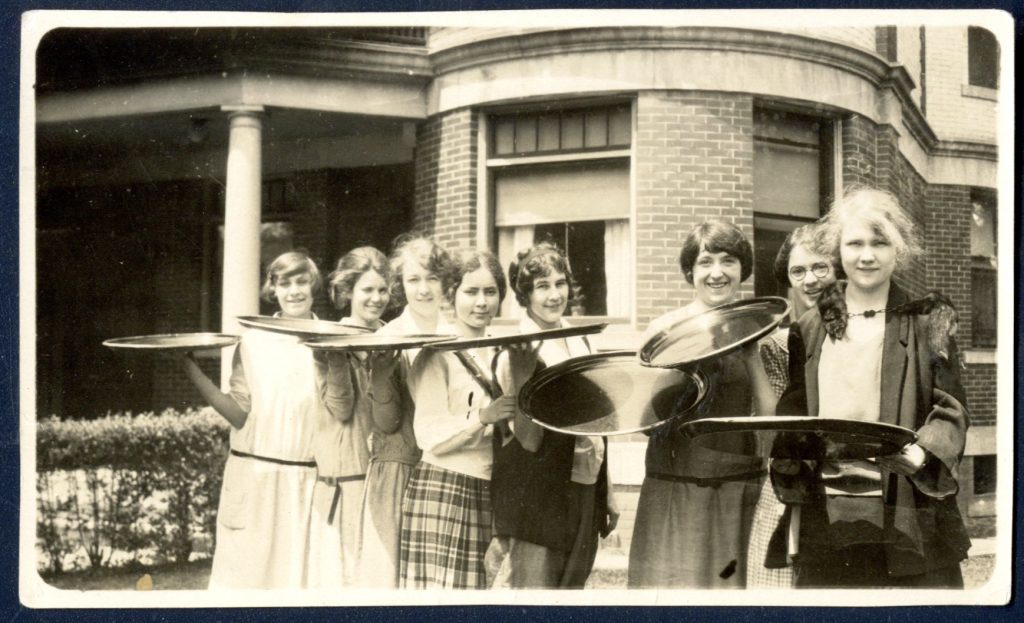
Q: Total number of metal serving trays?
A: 7